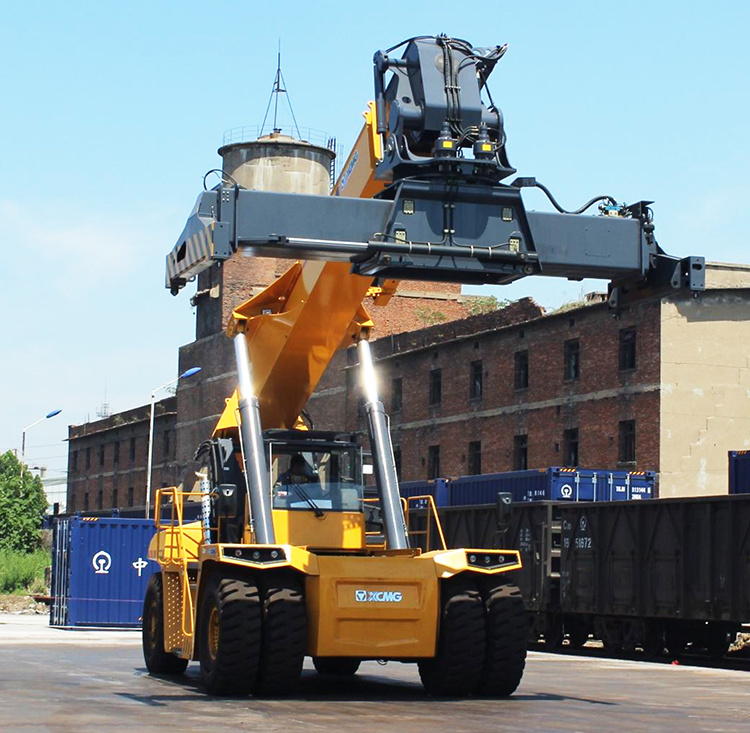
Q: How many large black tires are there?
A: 6